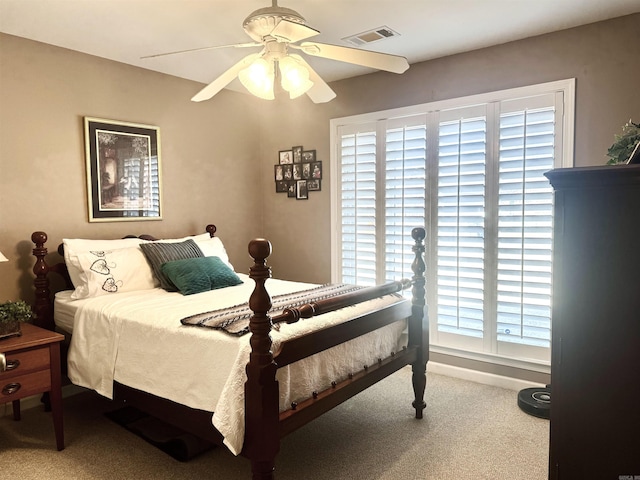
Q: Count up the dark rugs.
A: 1